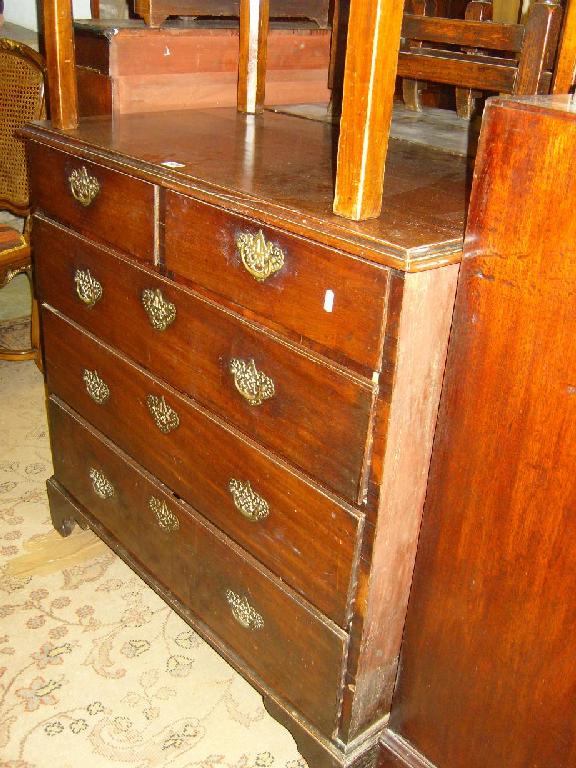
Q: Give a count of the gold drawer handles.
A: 11